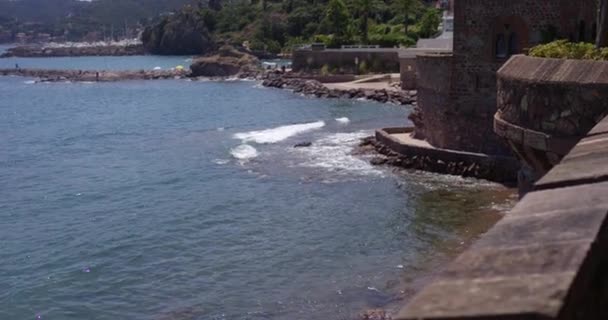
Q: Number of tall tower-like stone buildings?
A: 1